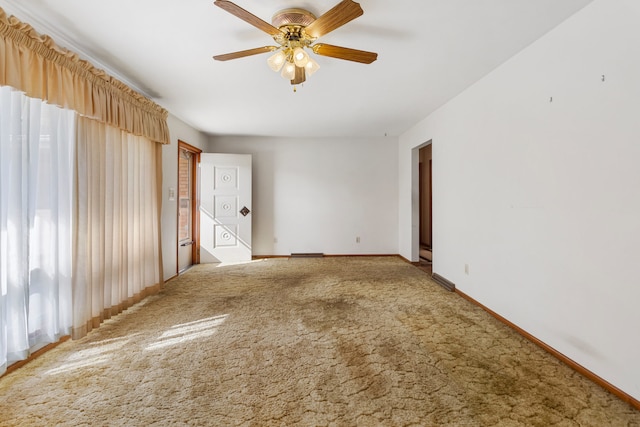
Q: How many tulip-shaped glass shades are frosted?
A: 4